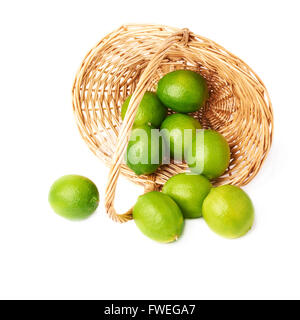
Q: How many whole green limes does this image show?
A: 9